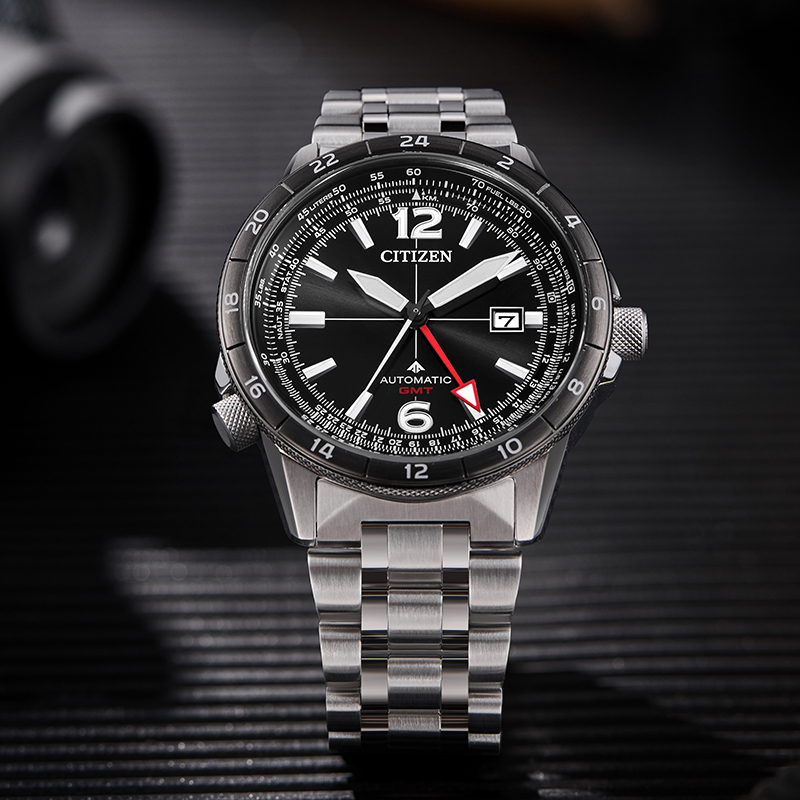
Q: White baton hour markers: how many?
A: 10